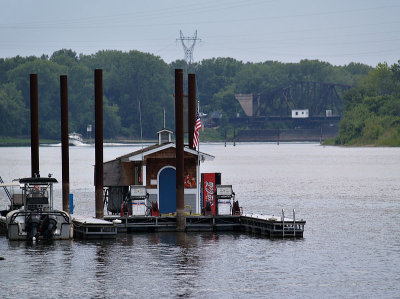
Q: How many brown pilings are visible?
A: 5